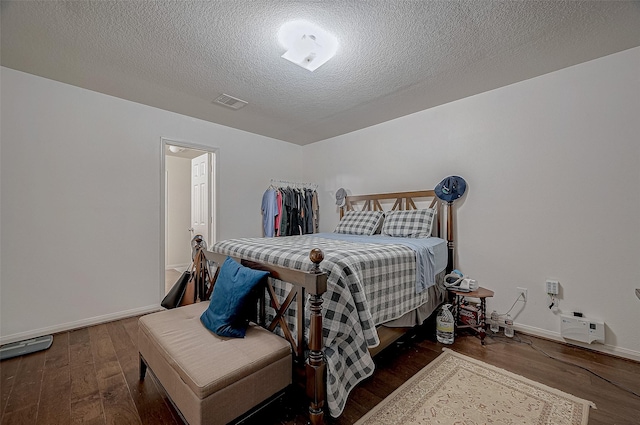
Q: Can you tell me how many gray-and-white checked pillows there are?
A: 2